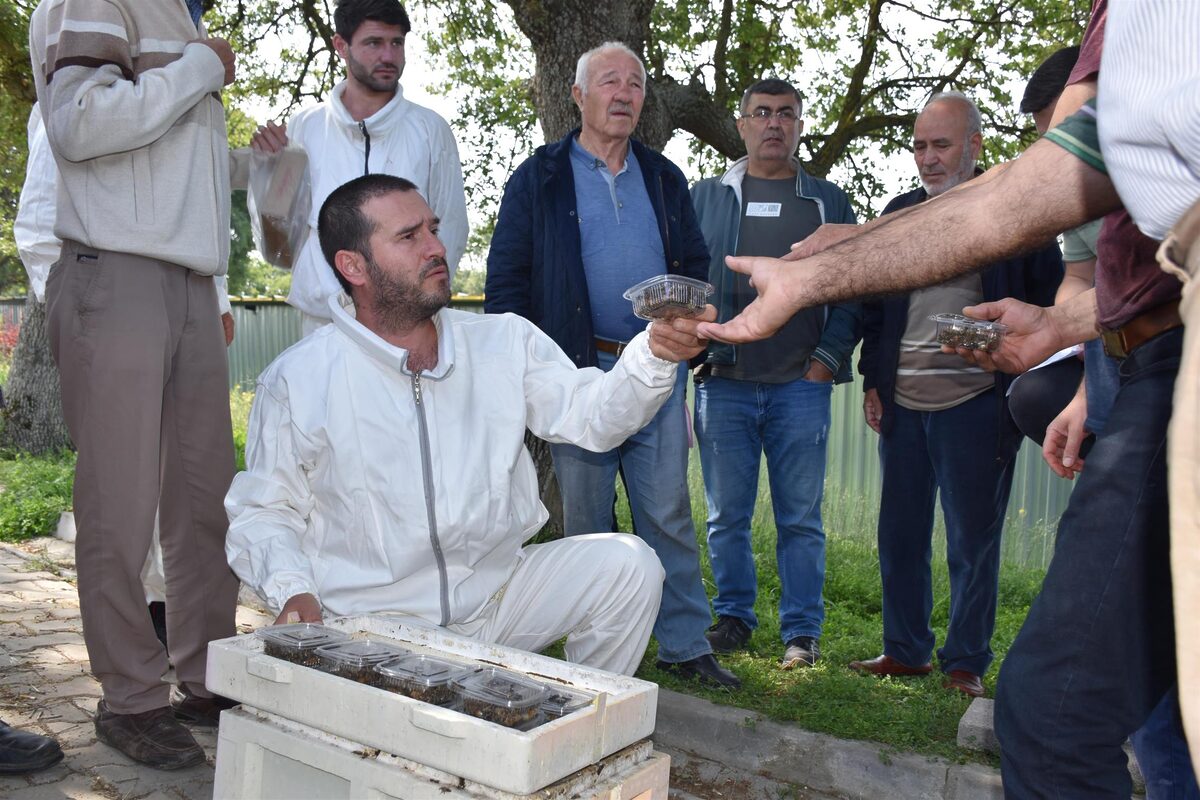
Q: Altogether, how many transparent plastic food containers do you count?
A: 7